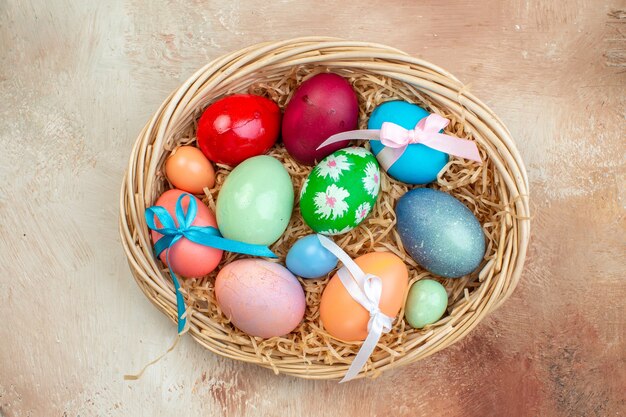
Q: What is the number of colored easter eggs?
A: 12